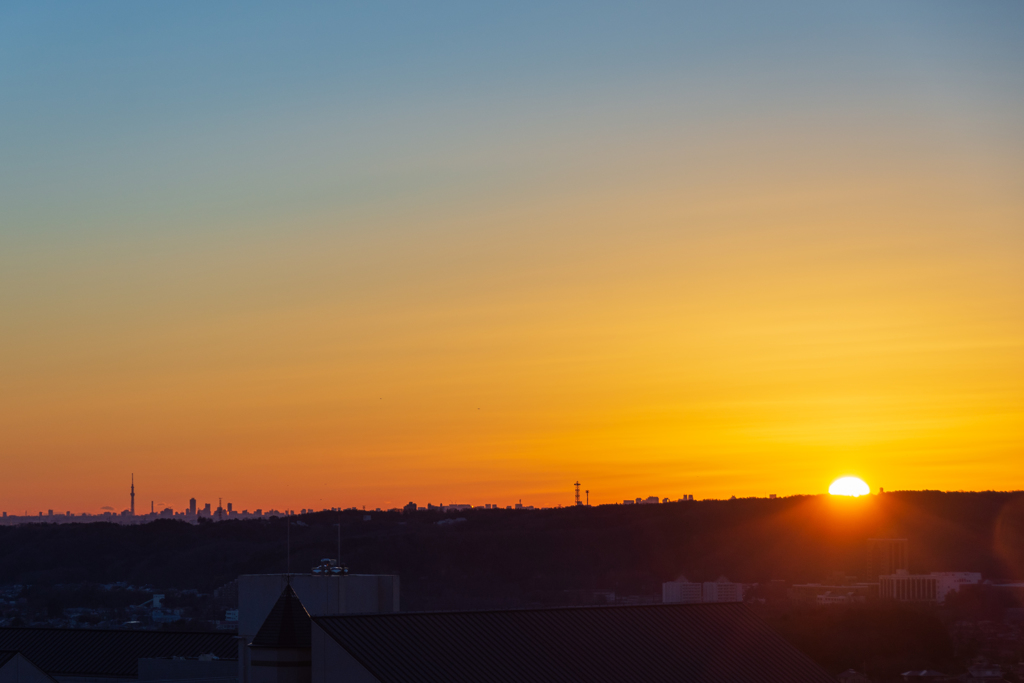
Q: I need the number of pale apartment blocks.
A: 2